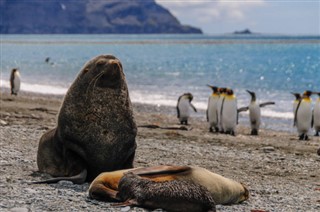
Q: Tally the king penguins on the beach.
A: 9